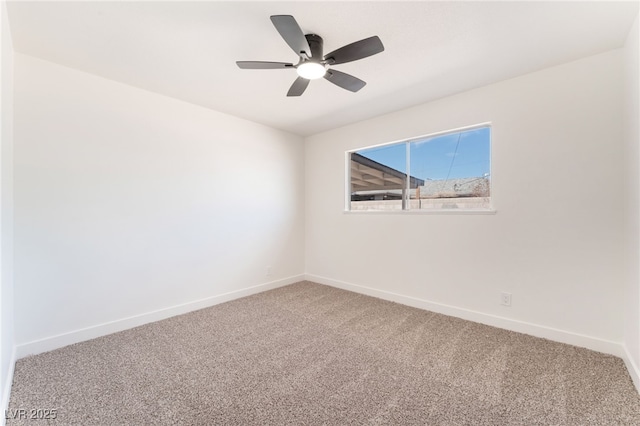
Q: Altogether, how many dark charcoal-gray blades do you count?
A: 5